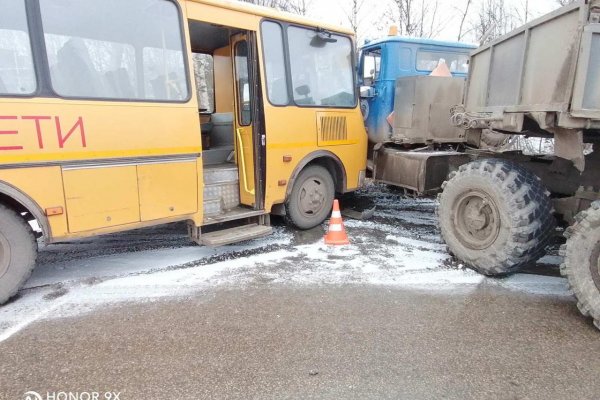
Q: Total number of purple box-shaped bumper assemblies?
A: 0